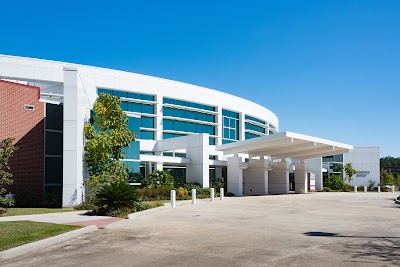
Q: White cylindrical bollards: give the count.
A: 8